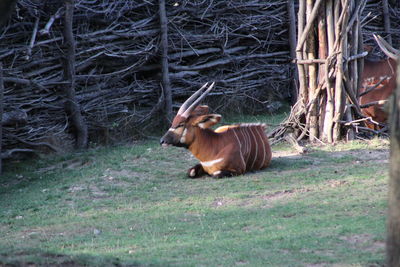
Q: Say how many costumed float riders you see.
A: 0